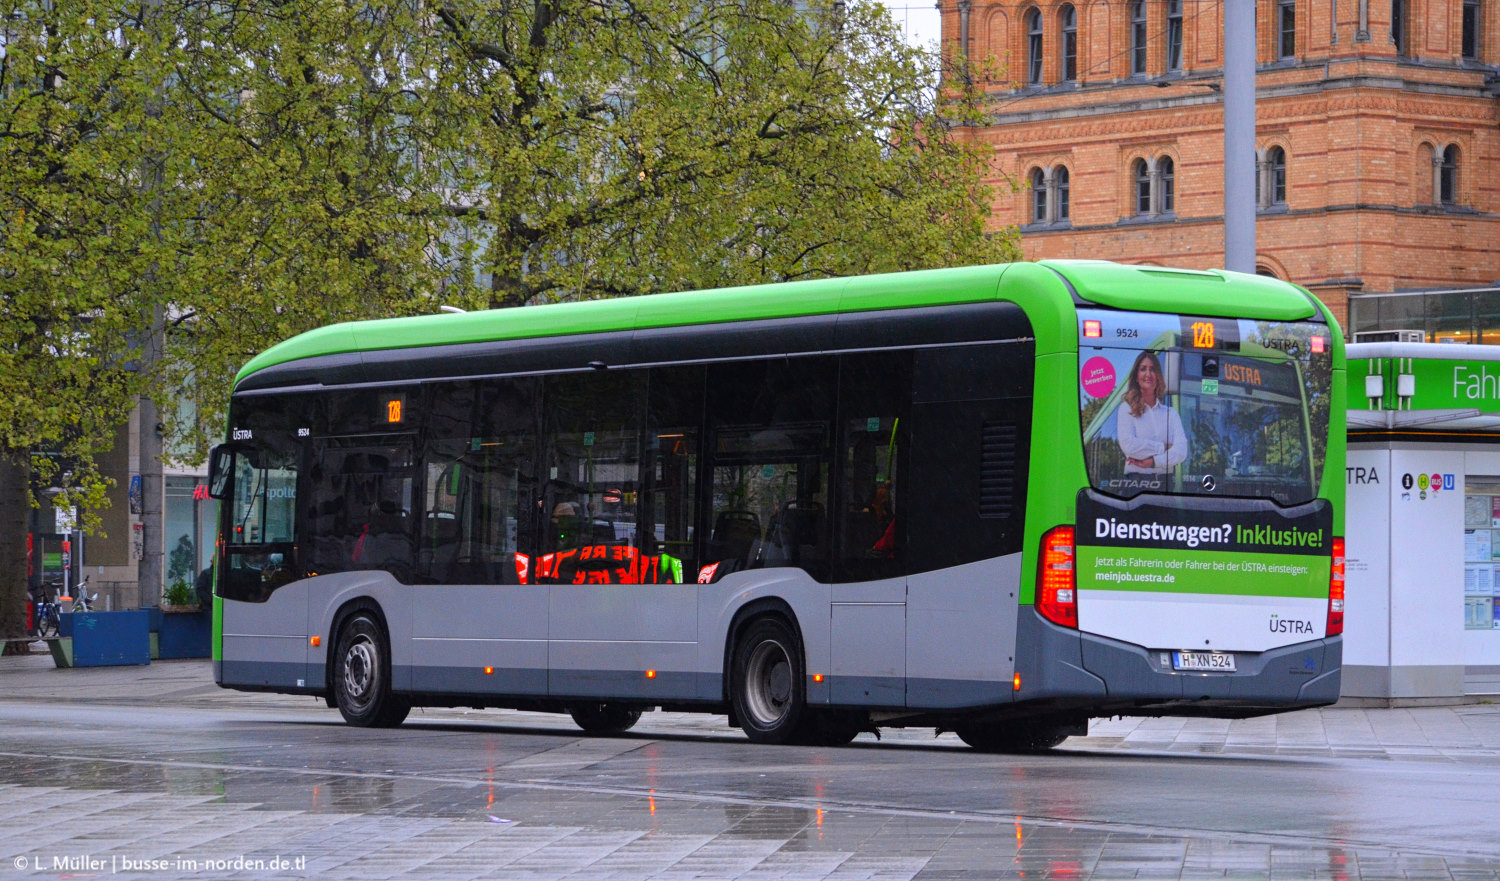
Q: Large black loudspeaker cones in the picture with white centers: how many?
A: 0